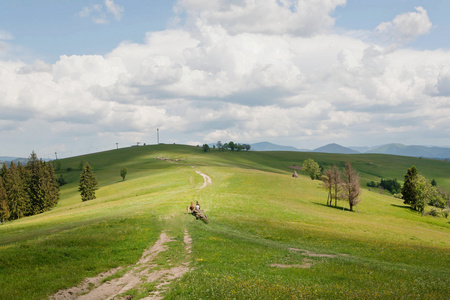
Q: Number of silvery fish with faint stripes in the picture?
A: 0